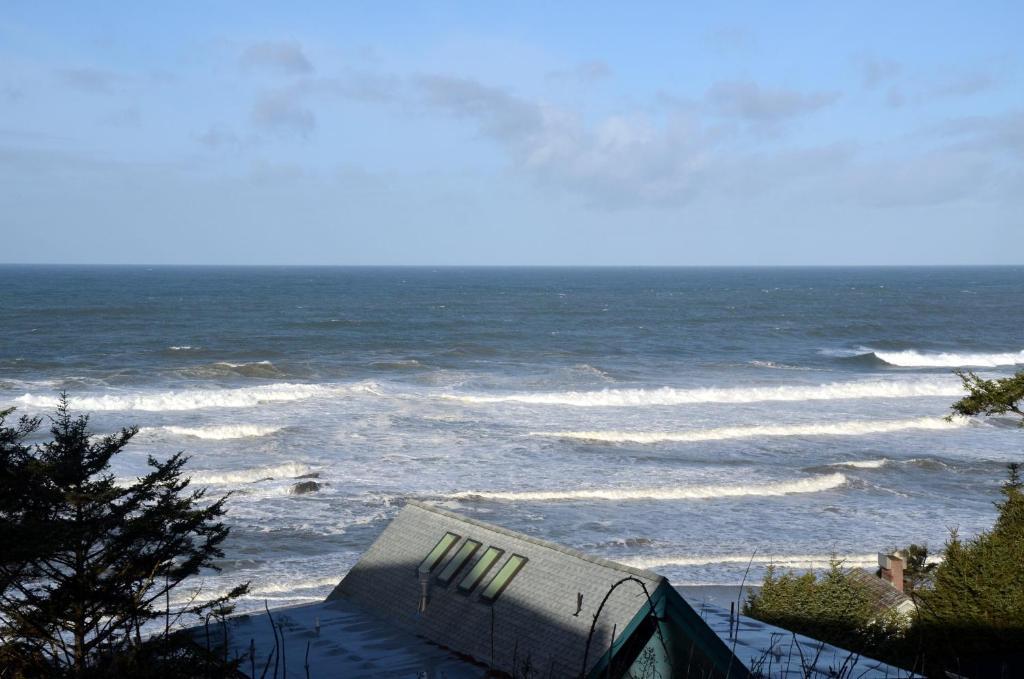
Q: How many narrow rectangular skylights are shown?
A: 4